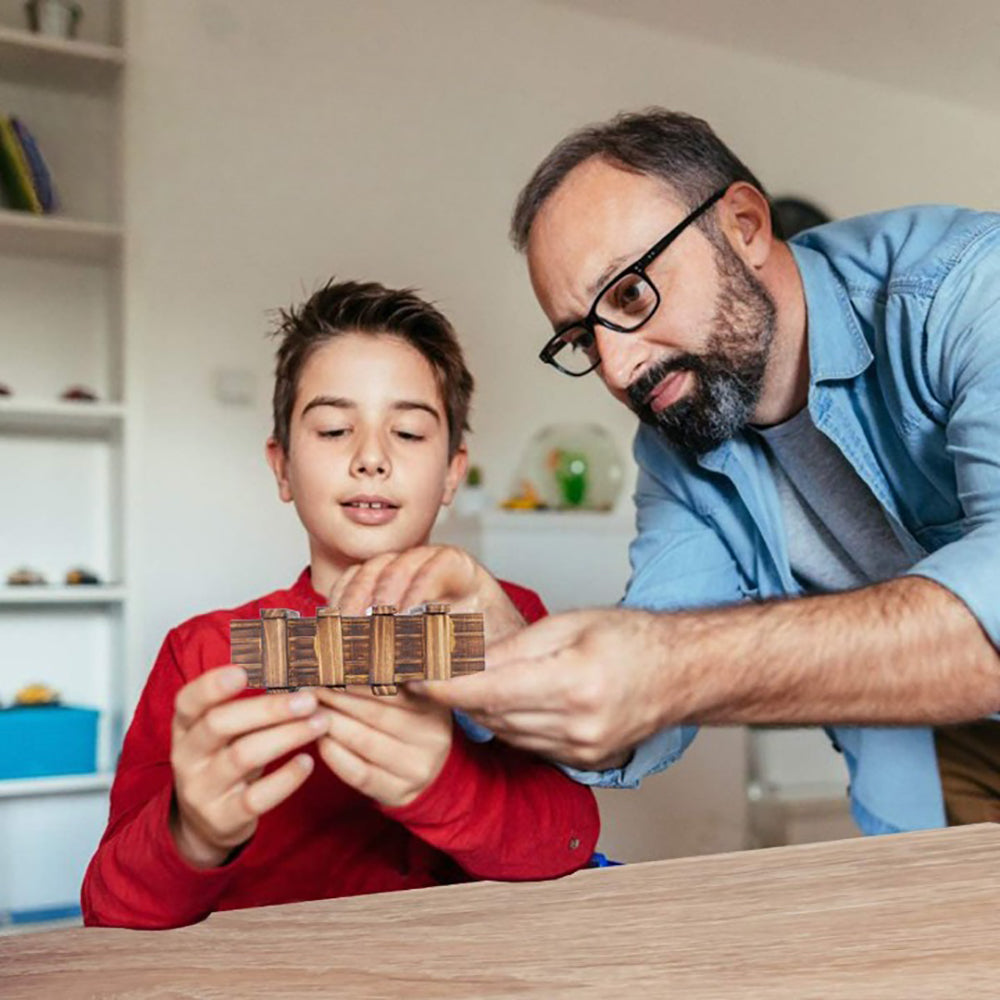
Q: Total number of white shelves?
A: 5